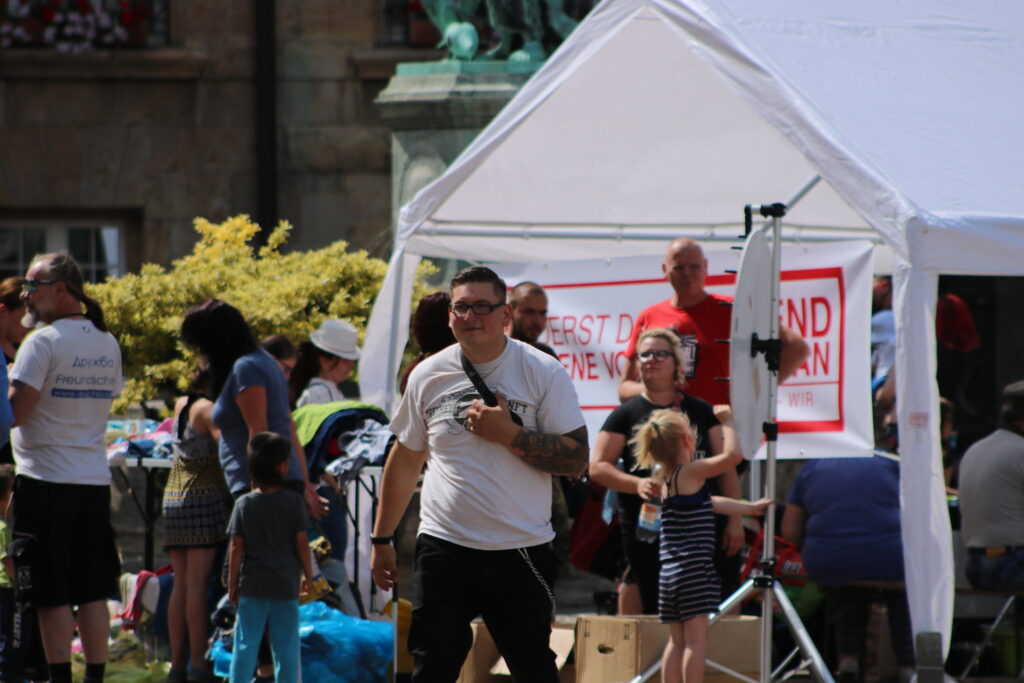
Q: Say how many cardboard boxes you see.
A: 2